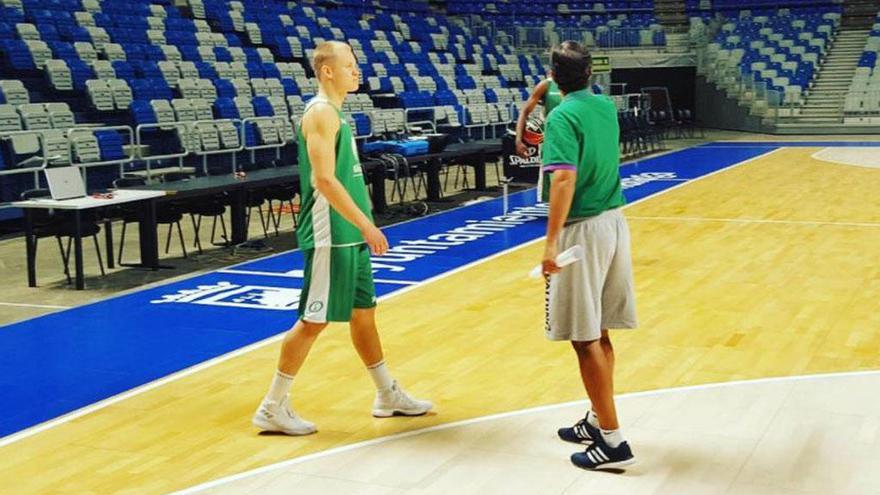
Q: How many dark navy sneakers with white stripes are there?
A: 2